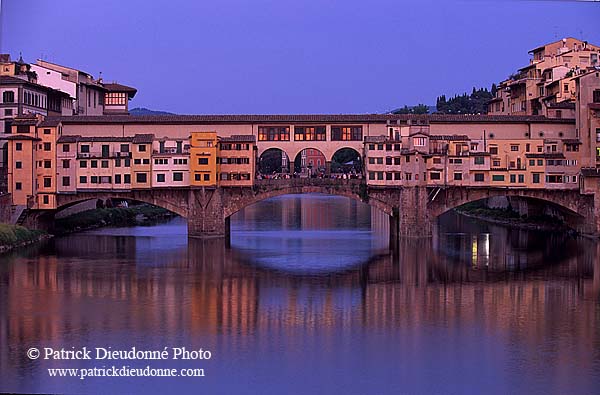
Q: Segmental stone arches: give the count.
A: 3